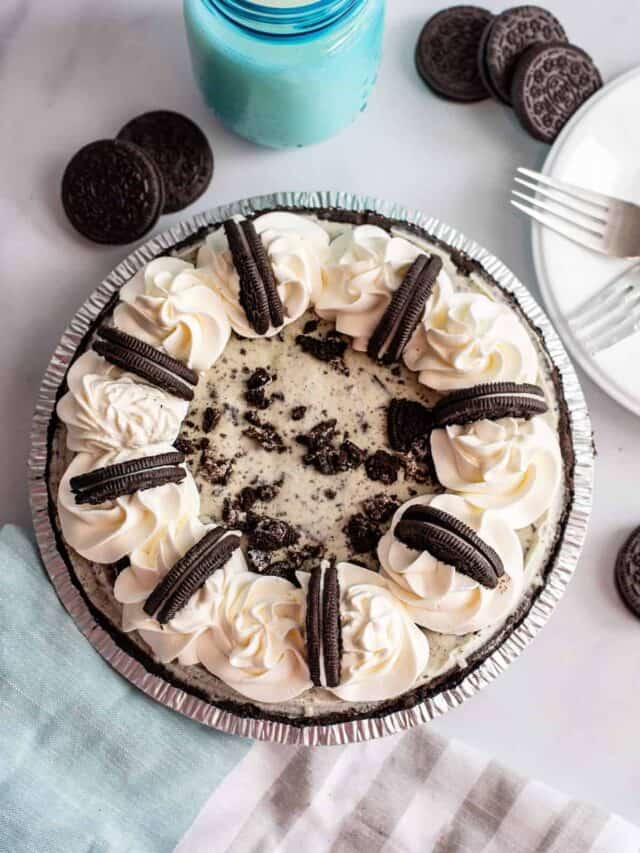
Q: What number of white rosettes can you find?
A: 11